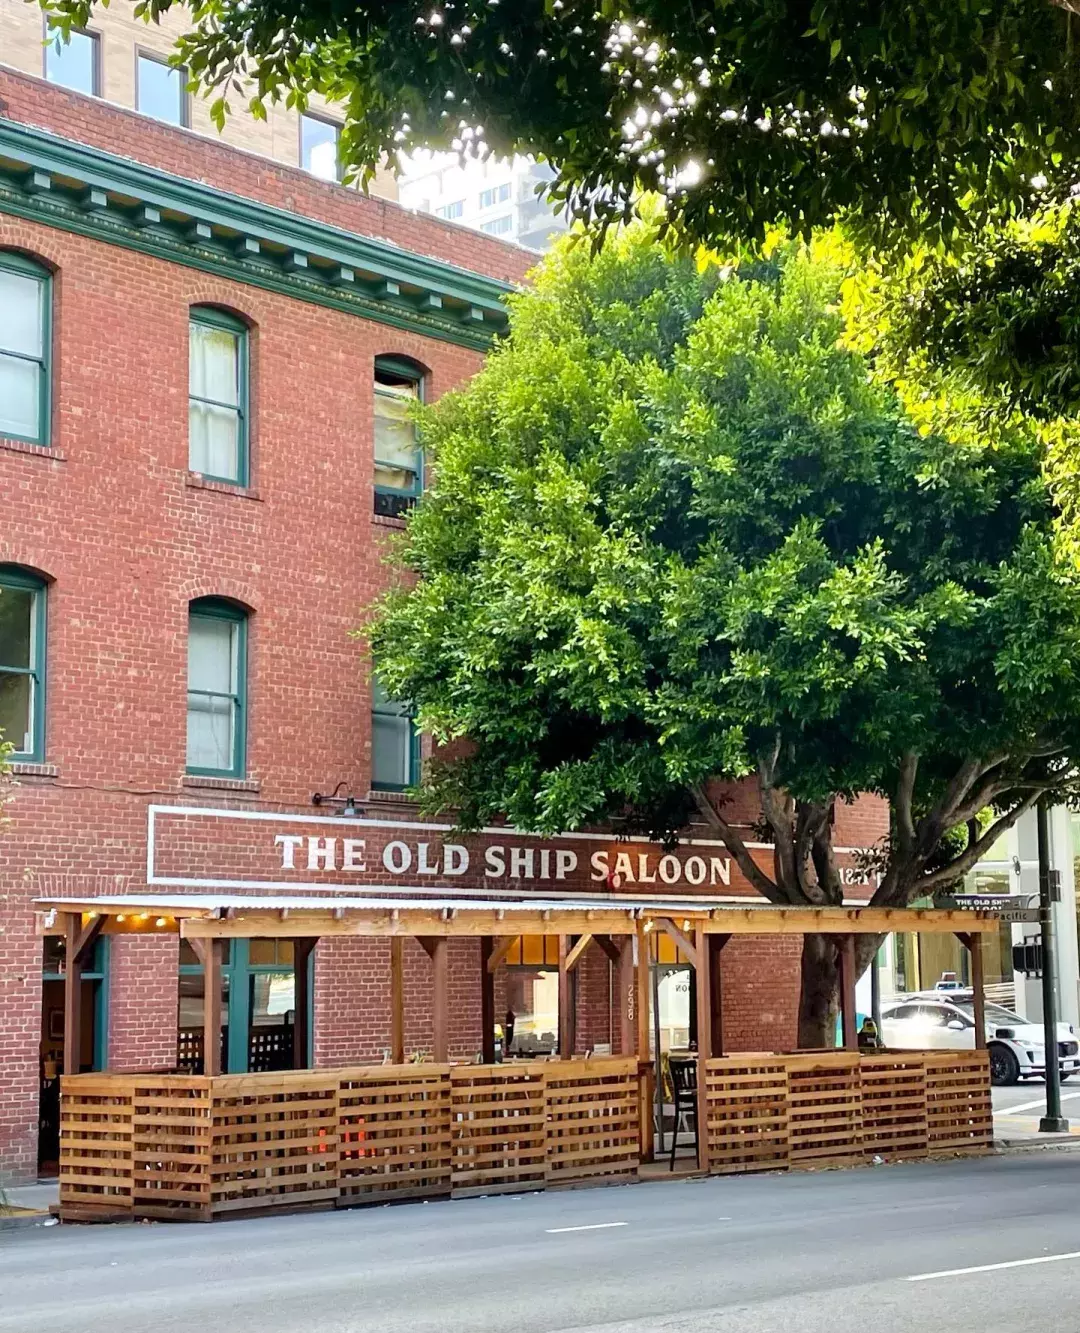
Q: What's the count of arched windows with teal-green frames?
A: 6